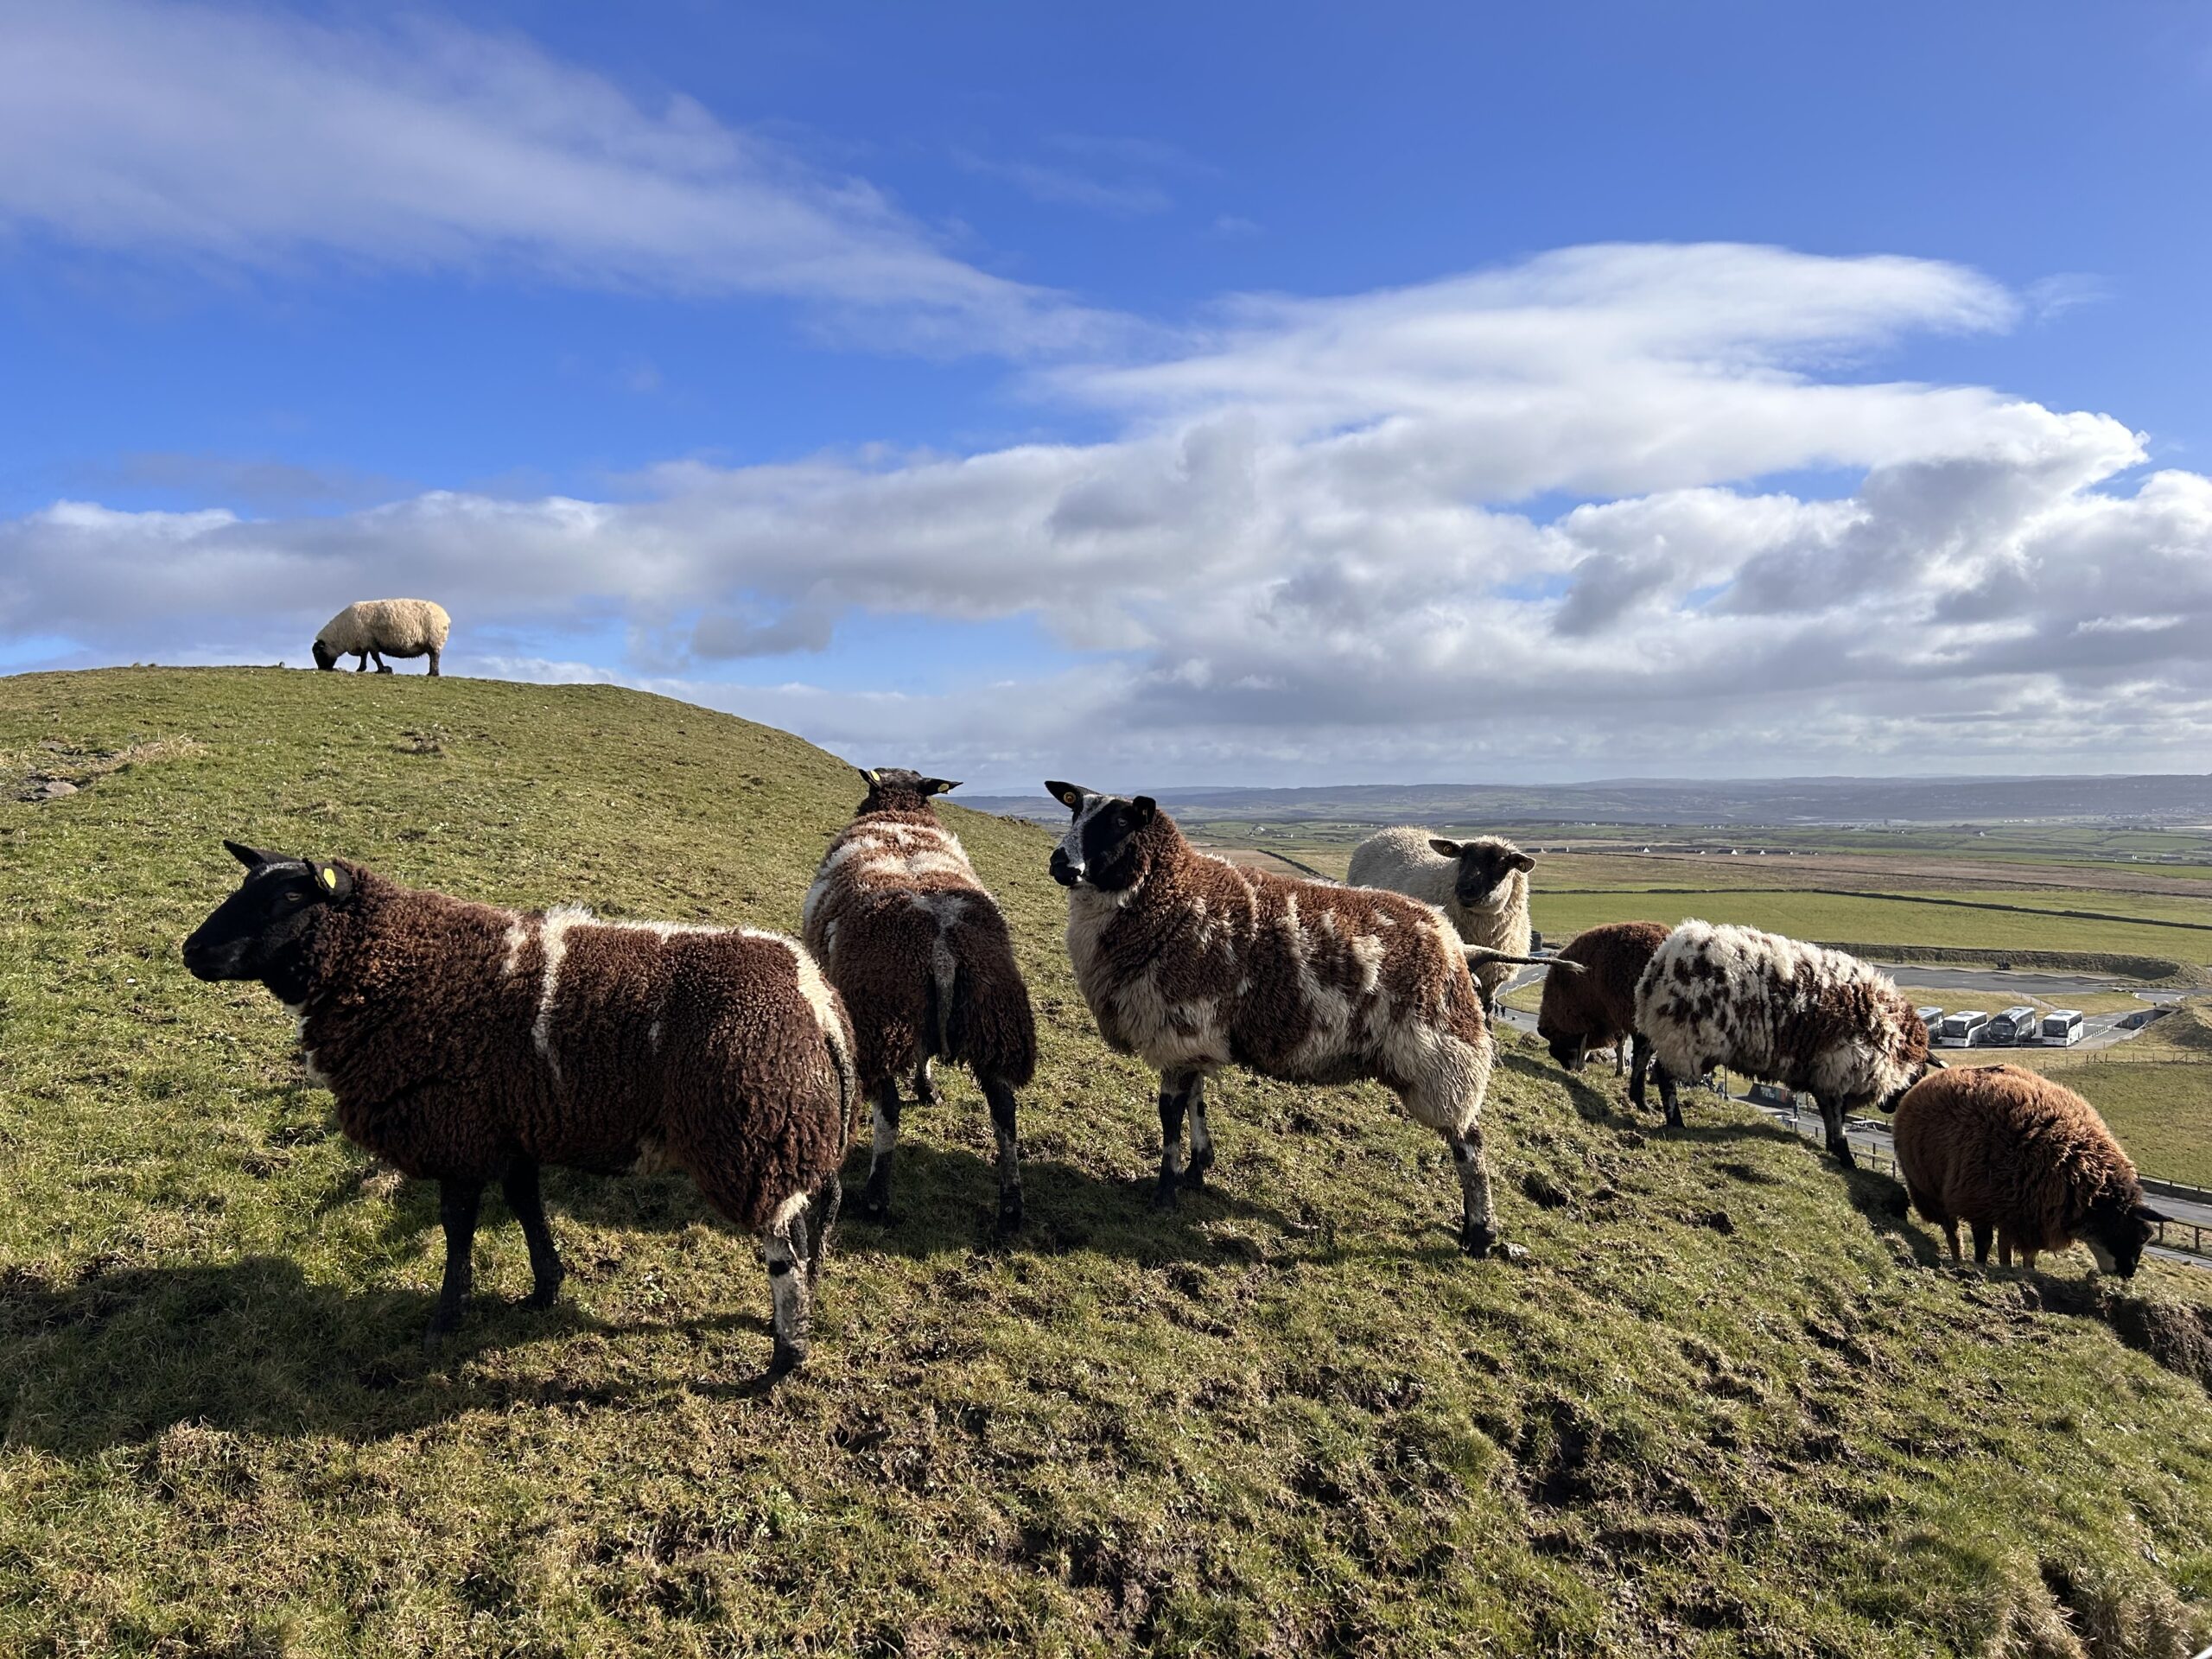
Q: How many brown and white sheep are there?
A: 4